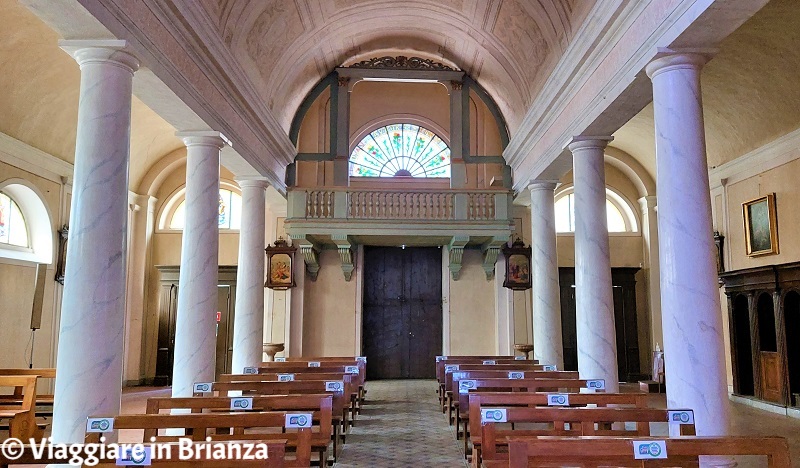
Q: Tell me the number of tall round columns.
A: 6